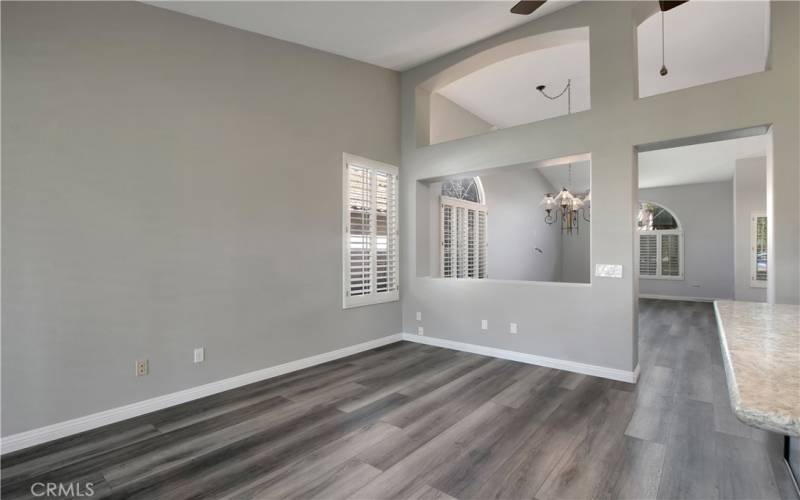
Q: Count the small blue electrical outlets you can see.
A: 0